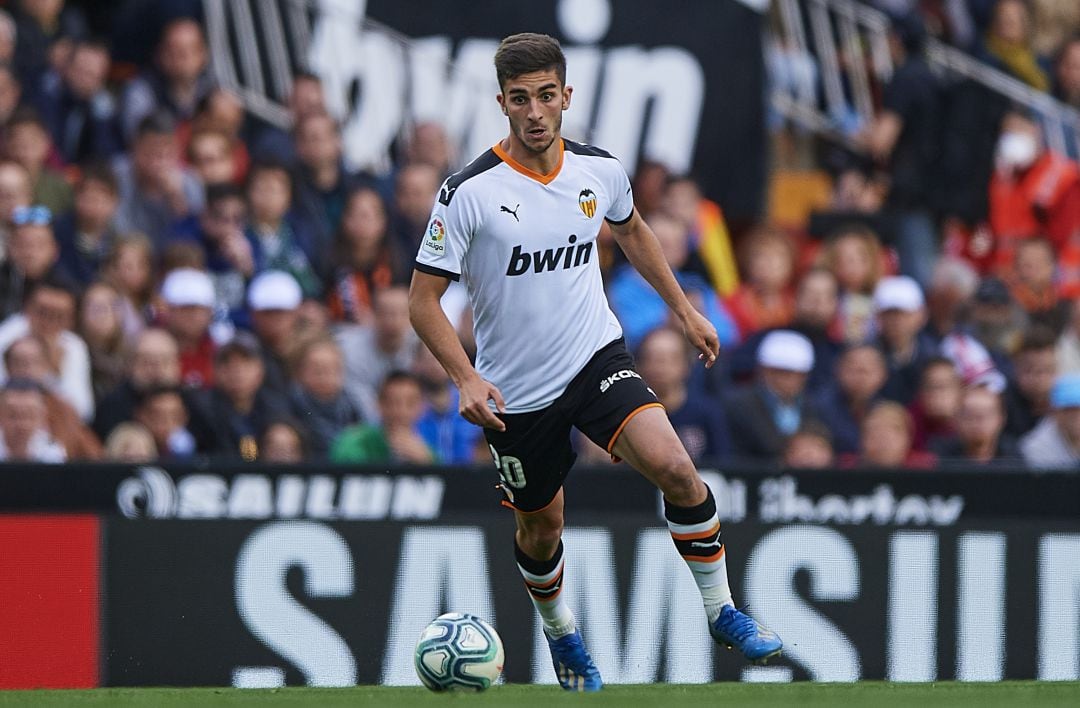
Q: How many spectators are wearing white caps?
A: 4